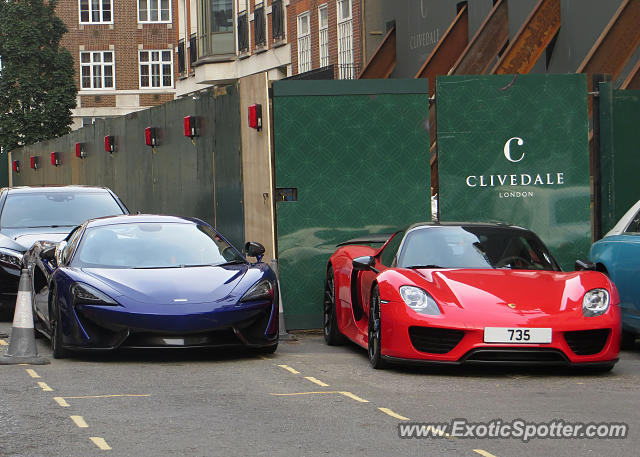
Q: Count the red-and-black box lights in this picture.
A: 8